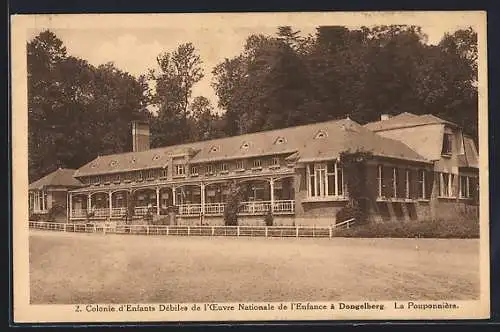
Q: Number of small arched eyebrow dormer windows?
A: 8